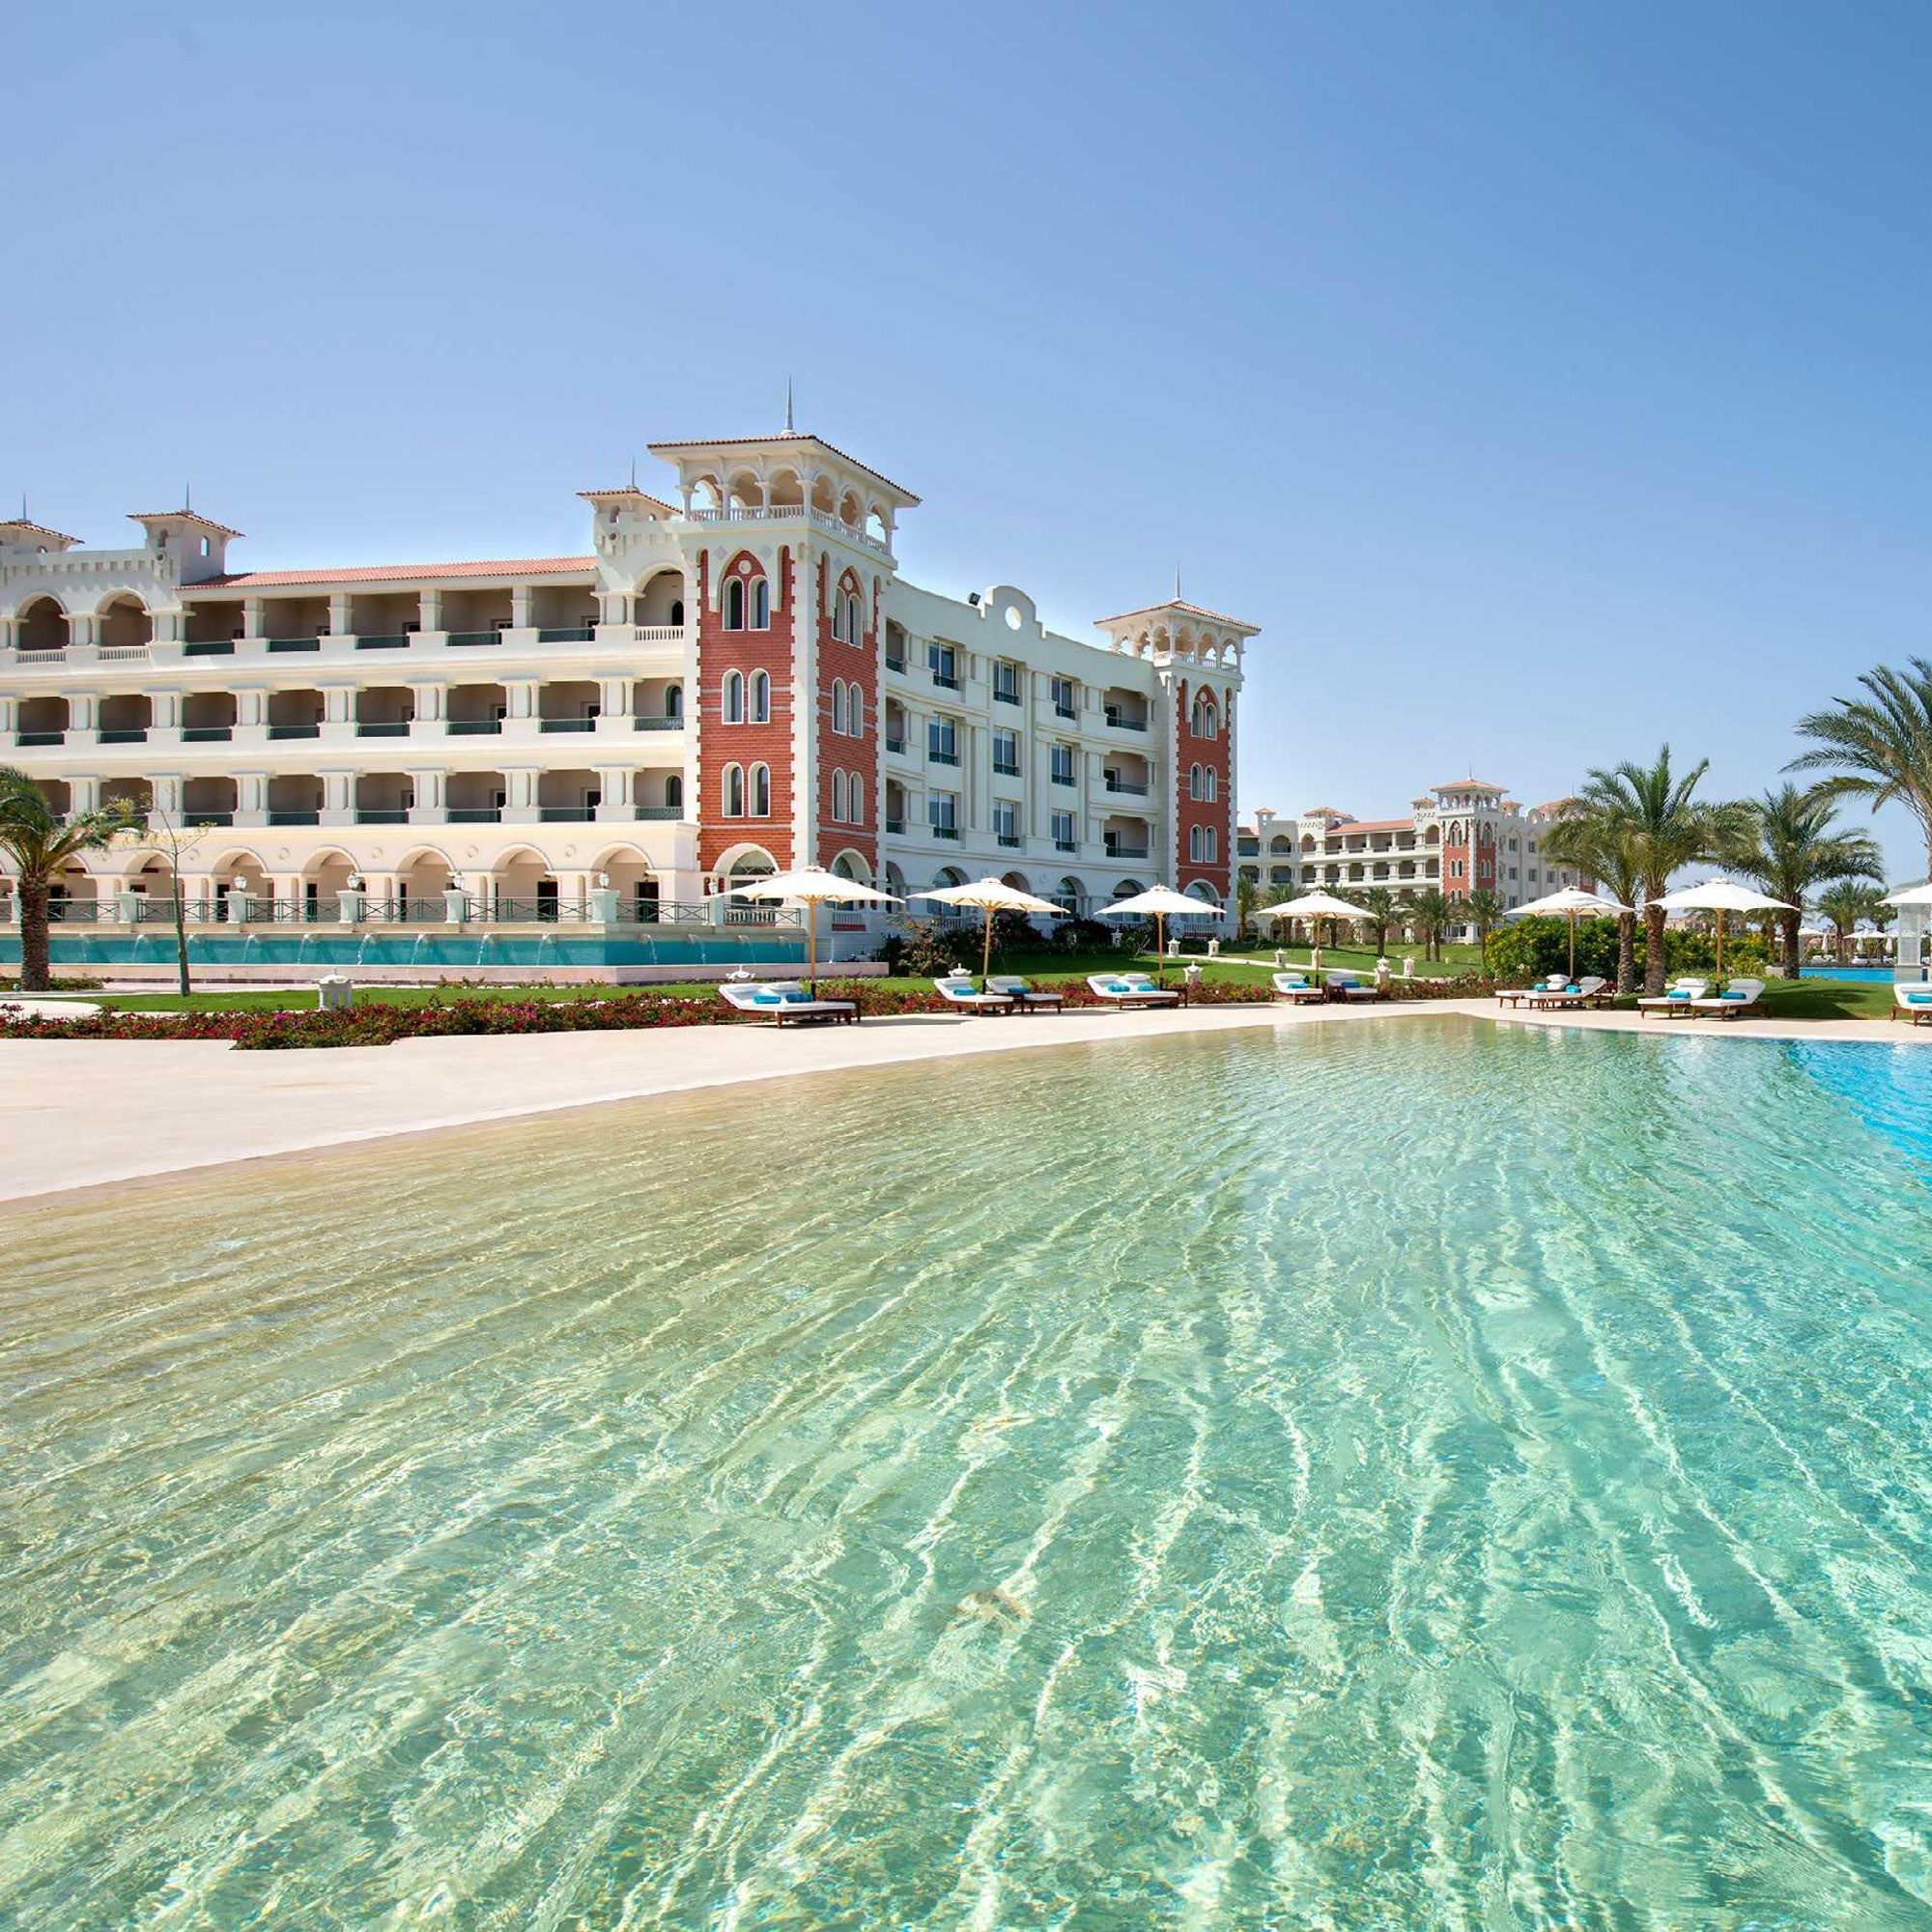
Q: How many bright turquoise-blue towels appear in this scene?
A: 13